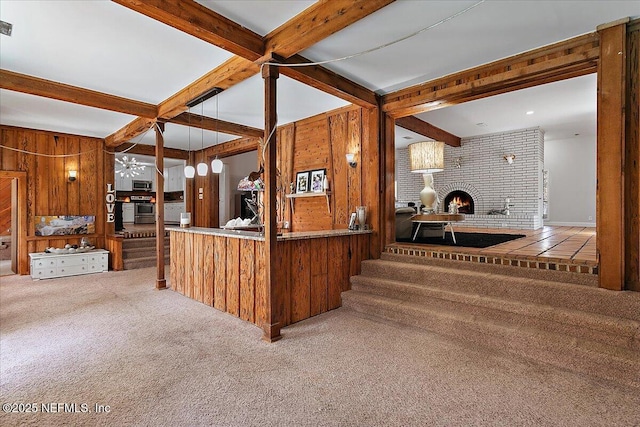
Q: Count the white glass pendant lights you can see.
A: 3